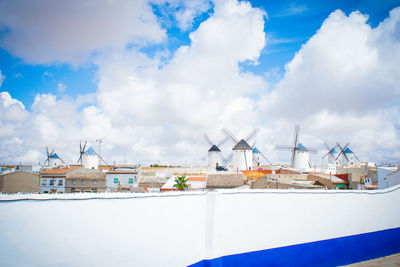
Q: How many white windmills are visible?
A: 8